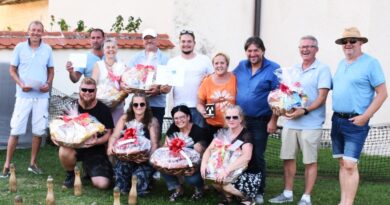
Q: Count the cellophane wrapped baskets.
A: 7